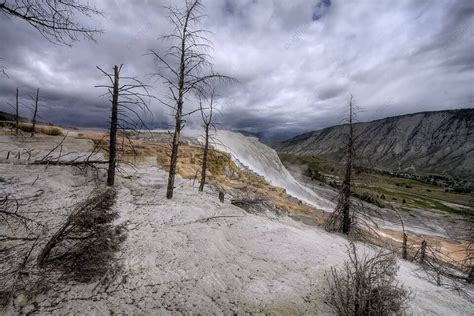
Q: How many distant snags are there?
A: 2